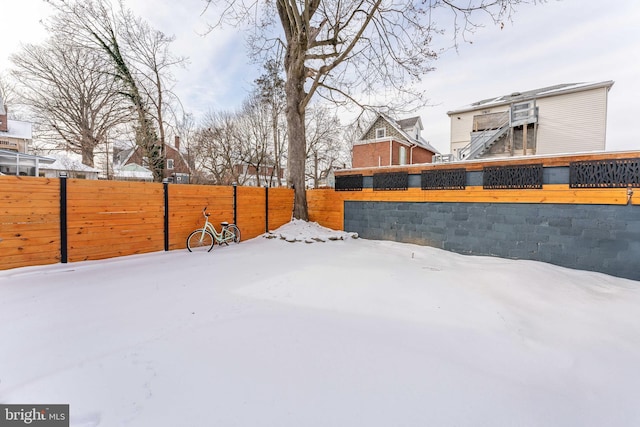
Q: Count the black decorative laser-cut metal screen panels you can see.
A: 5